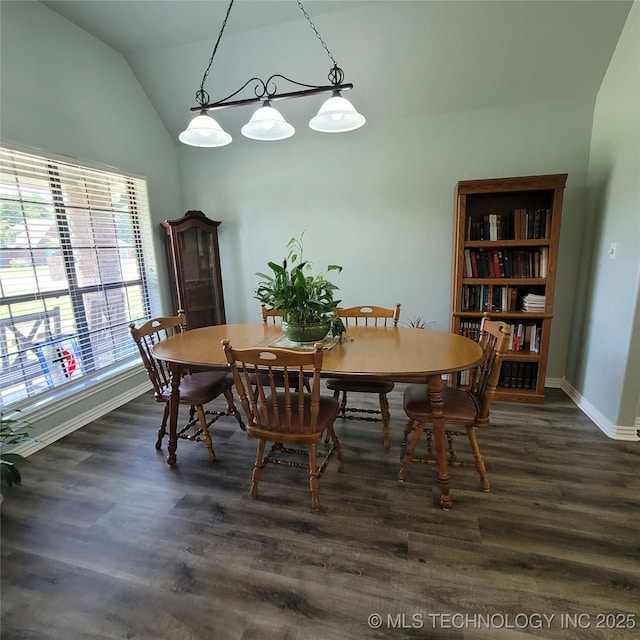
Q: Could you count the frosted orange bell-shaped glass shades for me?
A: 0